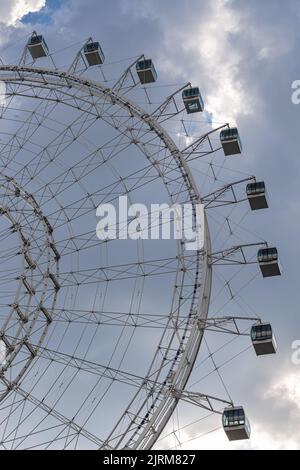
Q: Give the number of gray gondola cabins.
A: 9